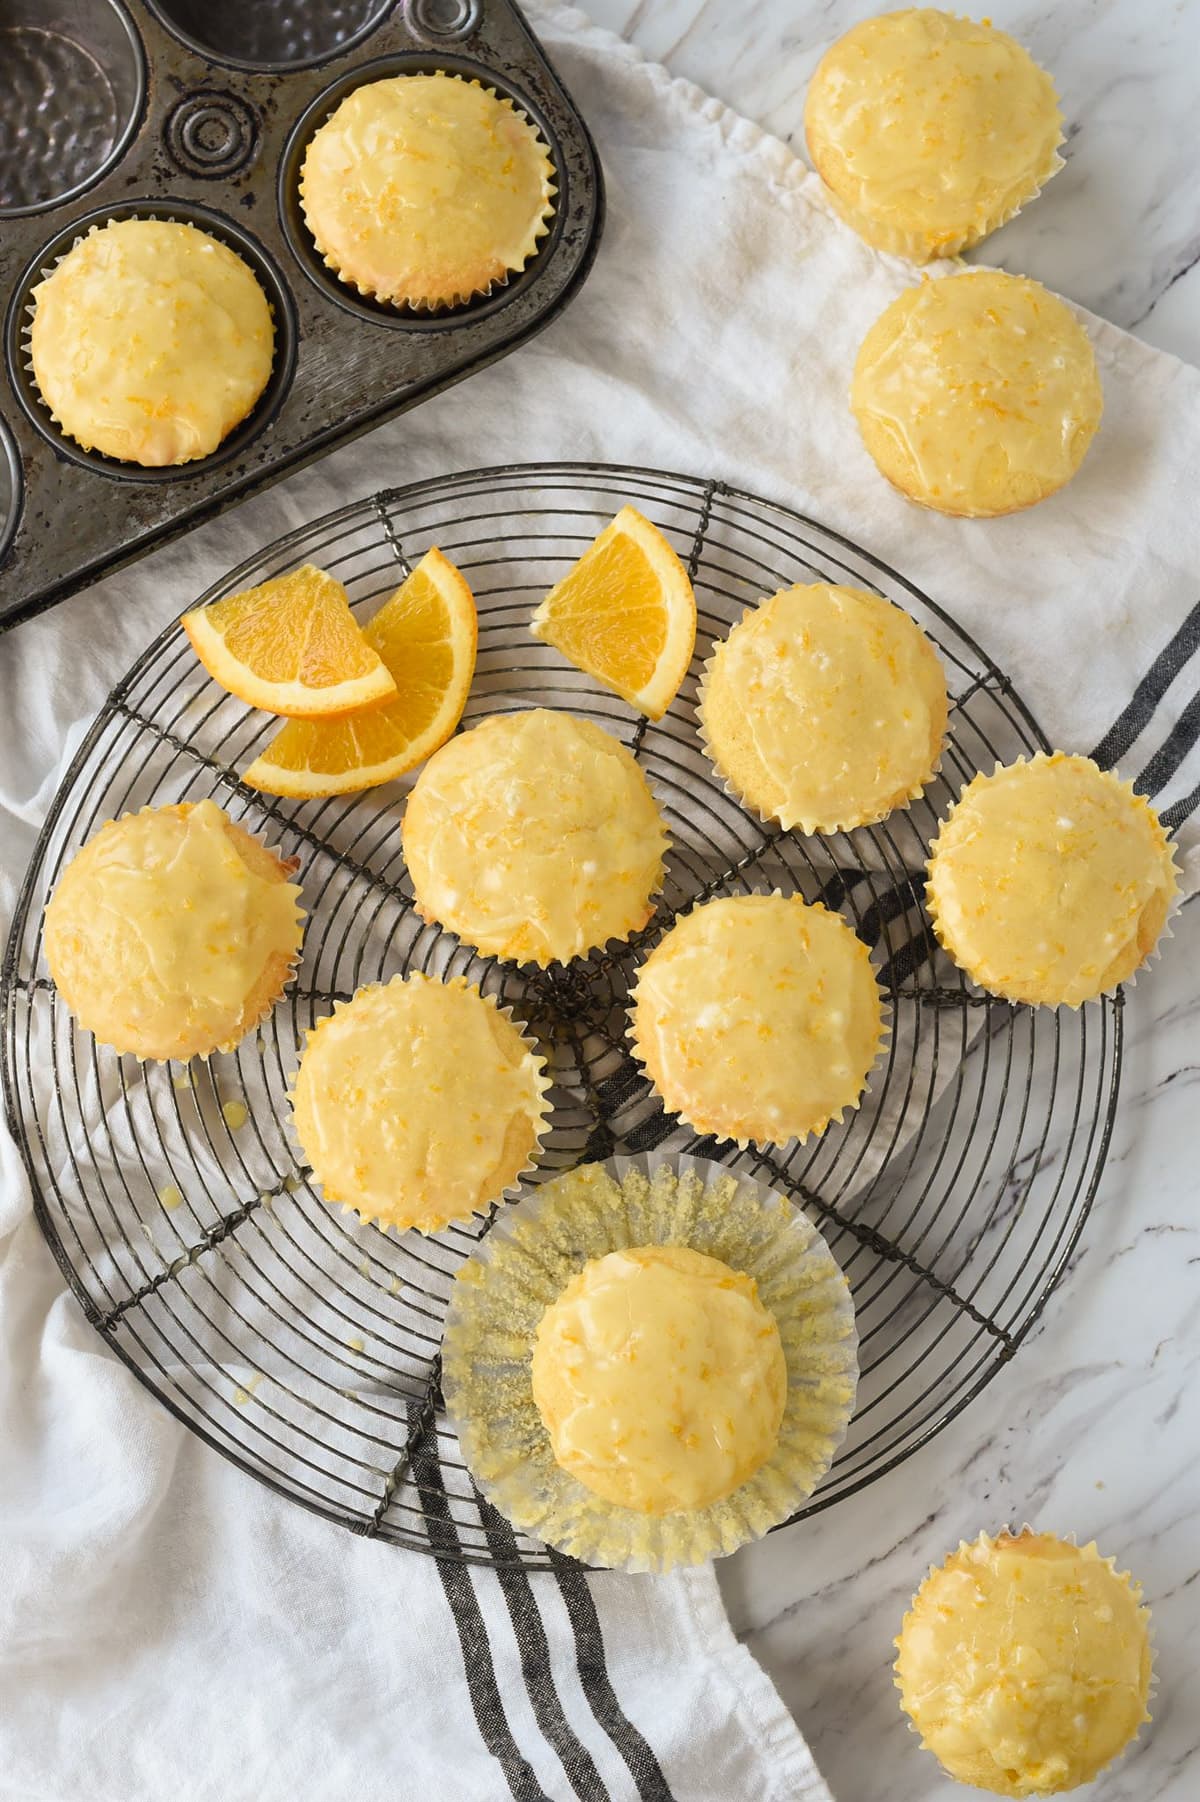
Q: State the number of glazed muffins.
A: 12